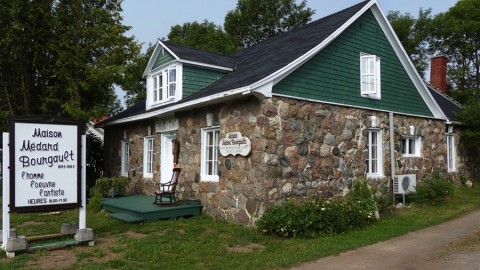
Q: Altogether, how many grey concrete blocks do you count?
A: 4